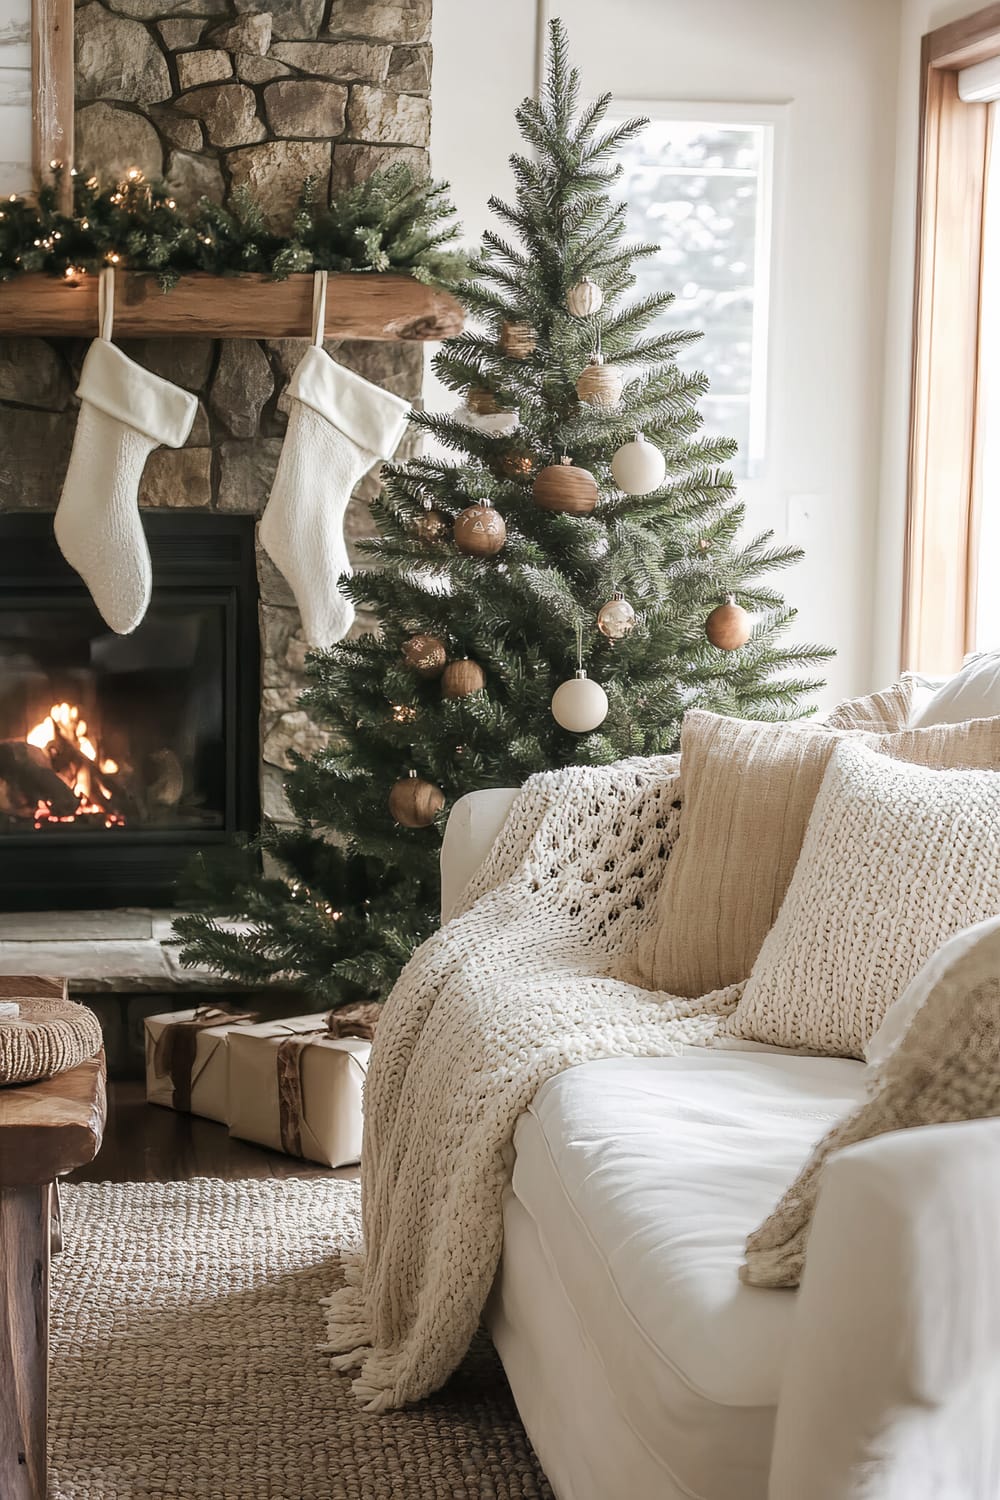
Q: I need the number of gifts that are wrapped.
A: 2